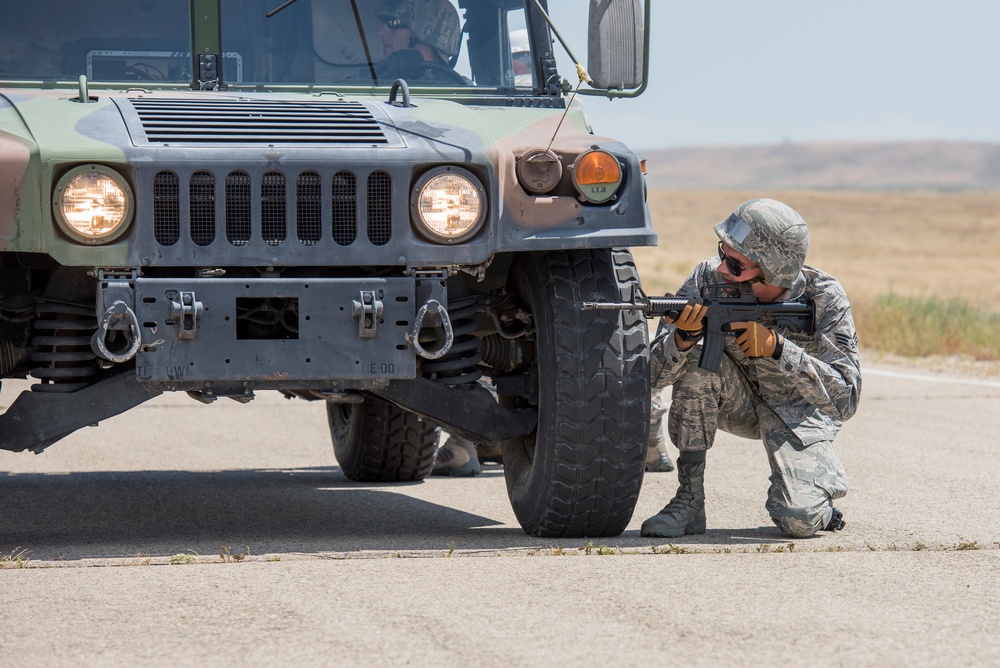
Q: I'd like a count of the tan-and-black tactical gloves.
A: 2